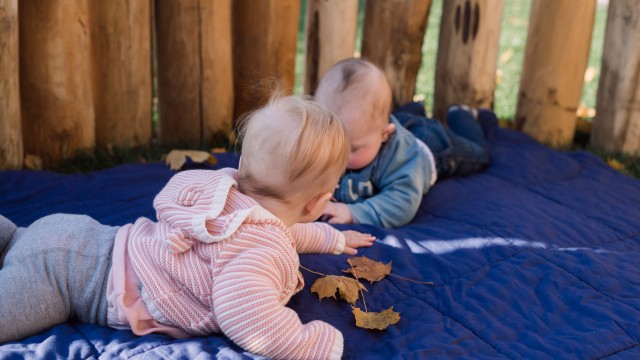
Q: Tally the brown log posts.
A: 10